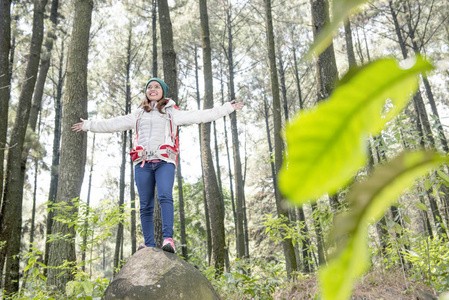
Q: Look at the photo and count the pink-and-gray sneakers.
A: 2